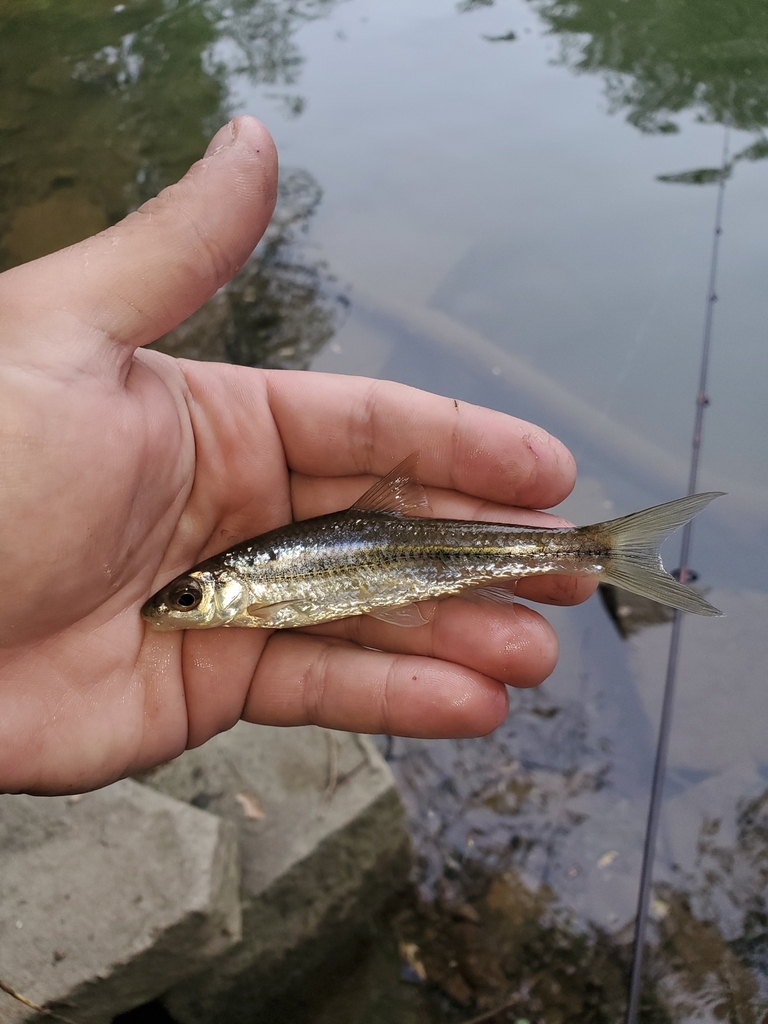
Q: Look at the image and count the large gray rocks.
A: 2